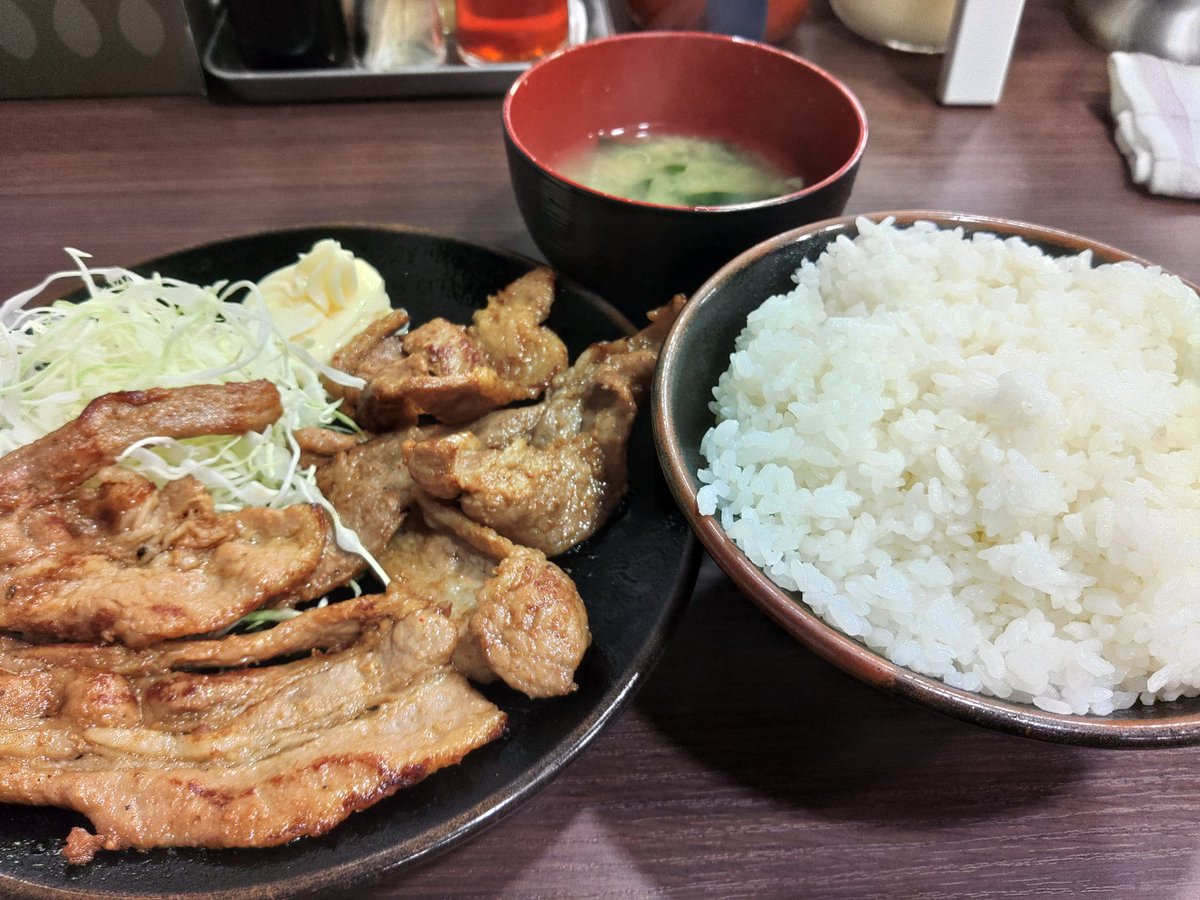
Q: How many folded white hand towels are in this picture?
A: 1